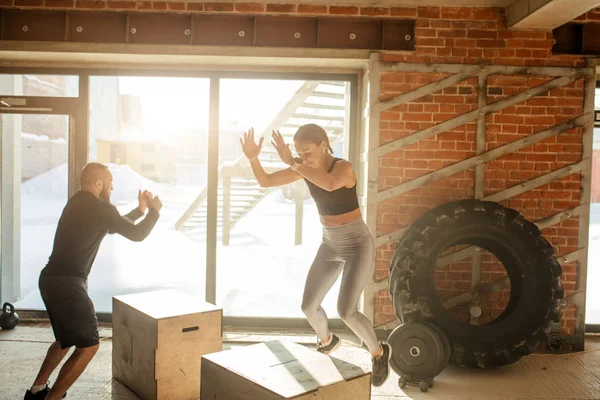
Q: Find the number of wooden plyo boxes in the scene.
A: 2